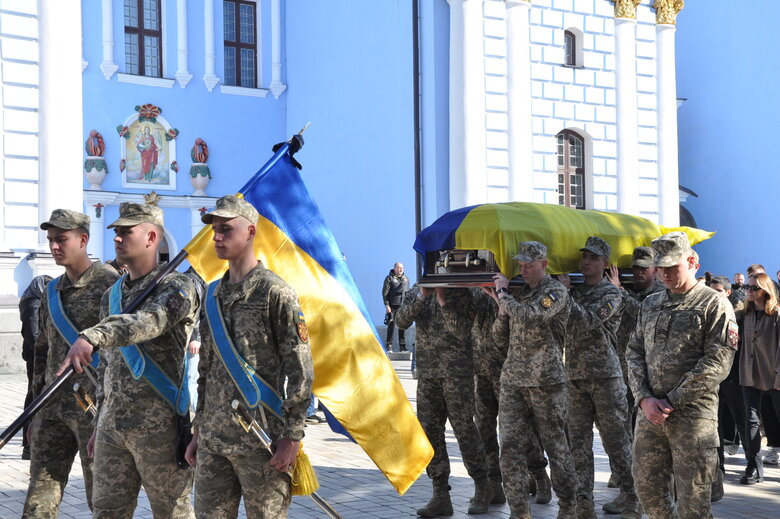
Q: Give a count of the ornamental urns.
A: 2